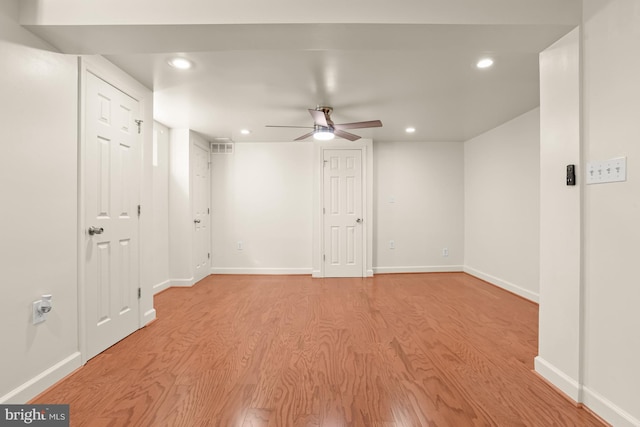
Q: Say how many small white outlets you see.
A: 4